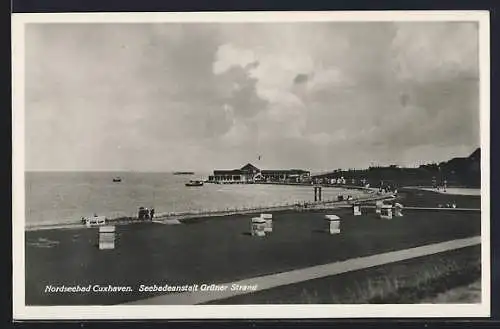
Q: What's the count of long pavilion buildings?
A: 1